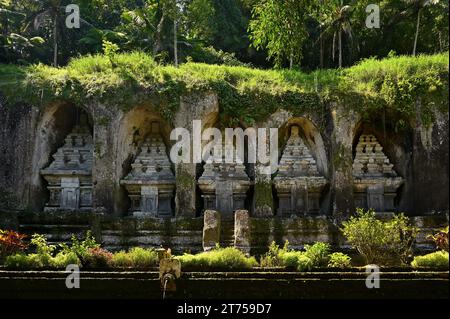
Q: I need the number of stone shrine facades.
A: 5